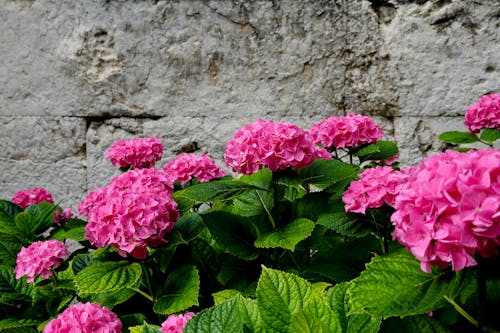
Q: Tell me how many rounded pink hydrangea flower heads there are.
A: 12